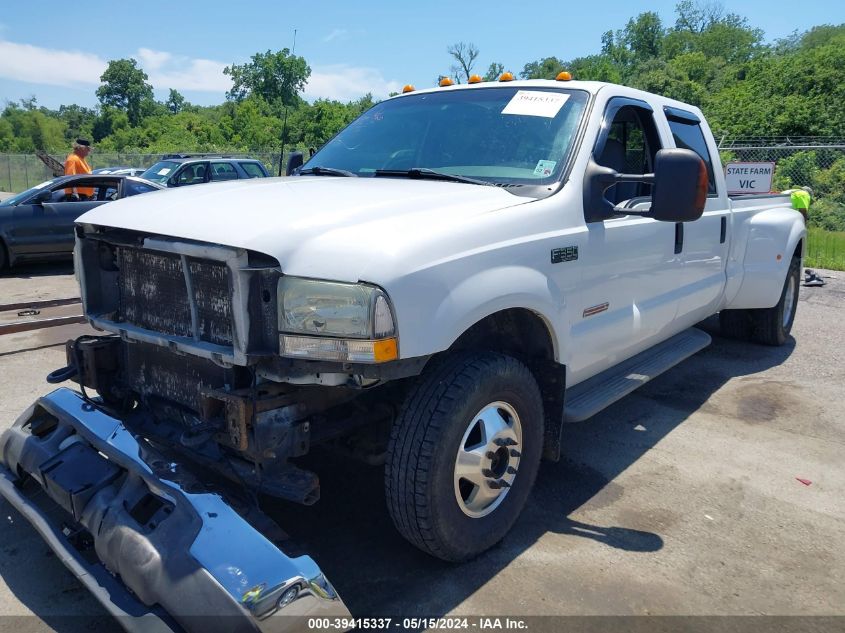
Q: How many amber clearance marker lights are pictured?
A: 5